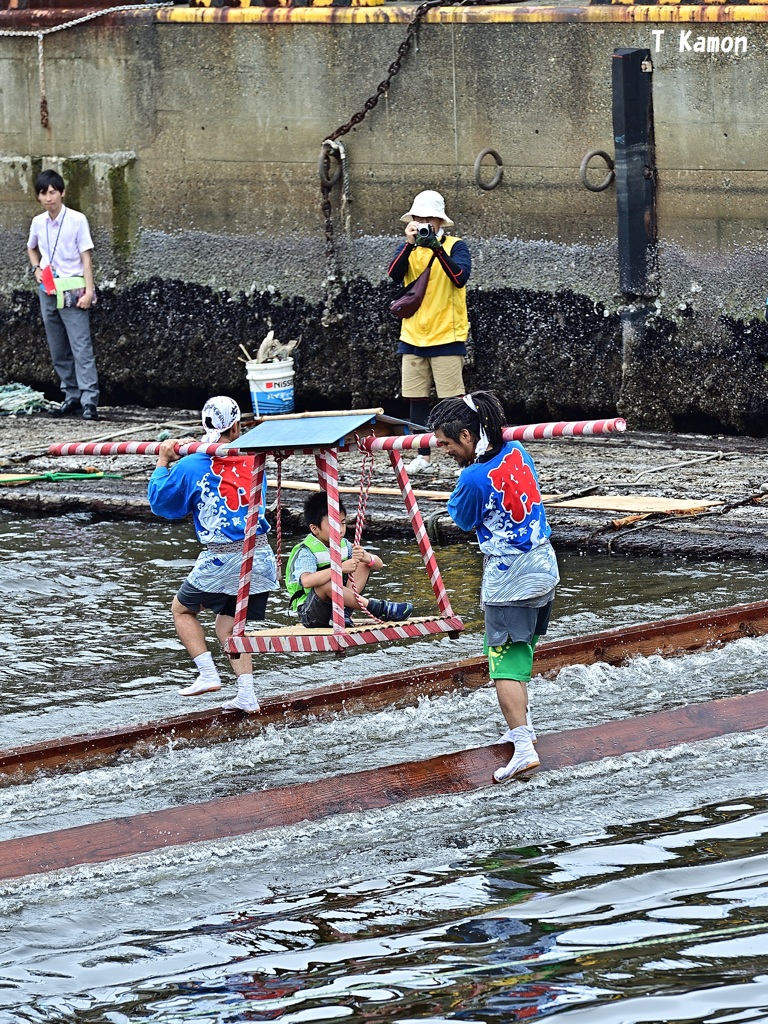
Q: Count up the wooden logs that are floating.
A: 2